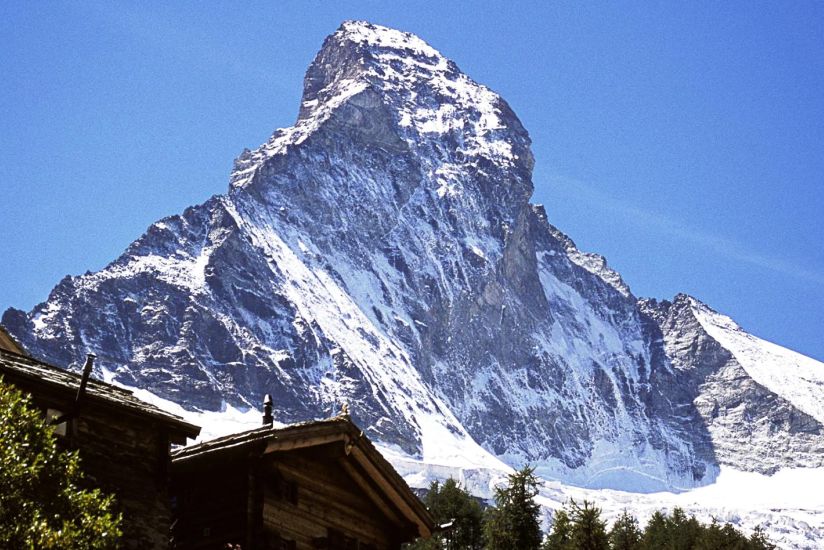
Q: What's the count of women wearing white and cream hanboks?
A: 0